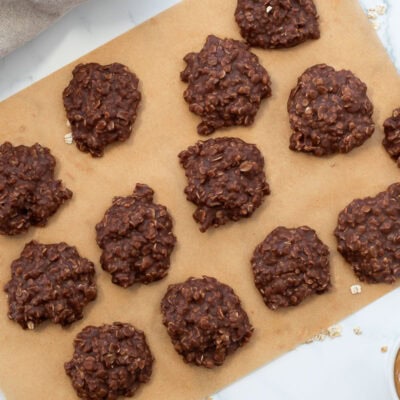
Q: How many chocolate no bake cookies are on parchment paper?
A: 13